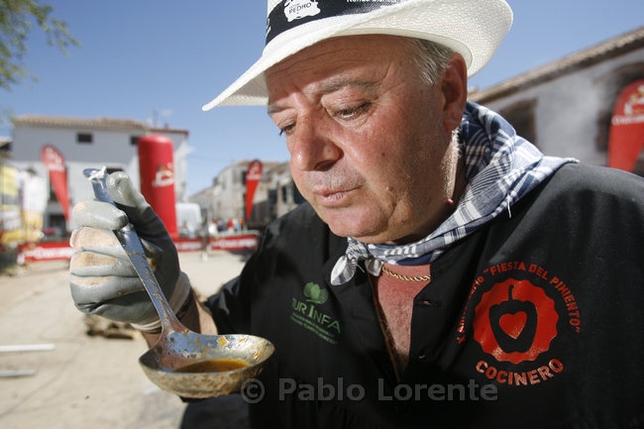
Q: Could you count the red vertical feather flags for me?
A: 3